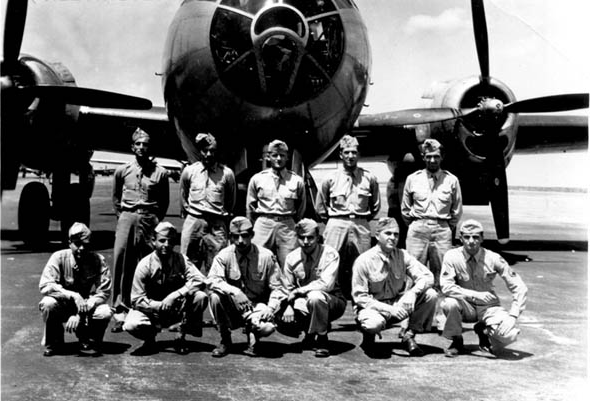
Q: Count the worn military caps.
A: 11